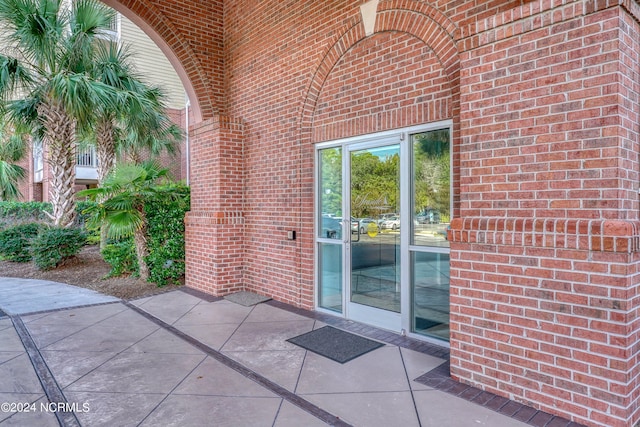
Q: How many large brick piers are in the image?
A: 2